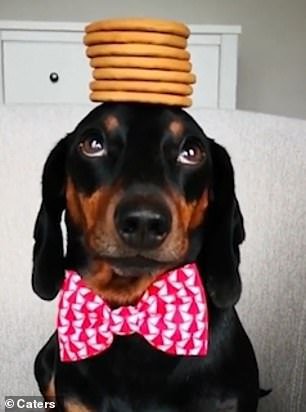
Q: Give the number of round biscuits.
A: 7